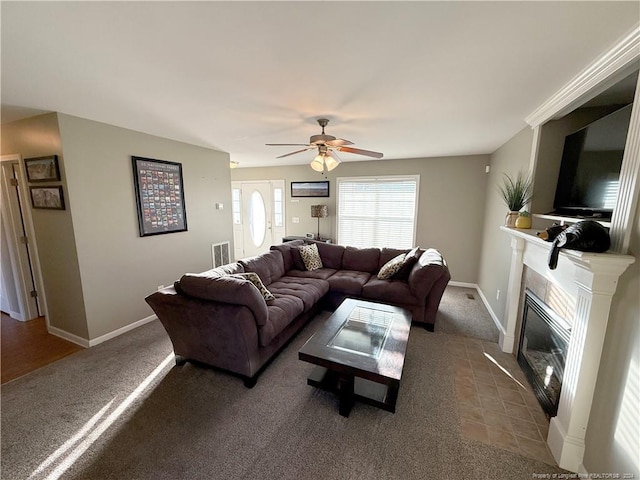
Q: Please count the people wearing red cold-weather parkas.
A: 0